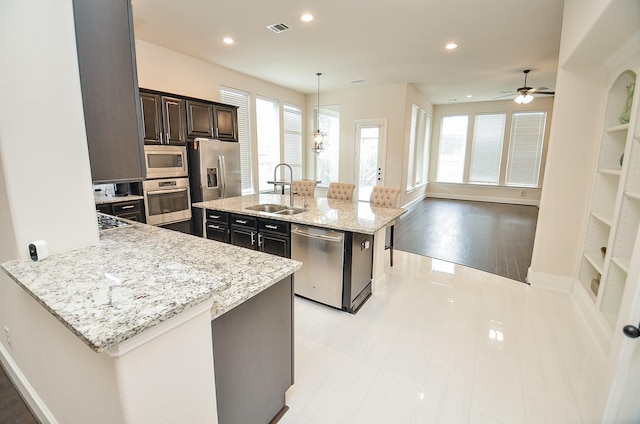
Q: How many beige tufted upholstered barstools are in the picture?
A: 3